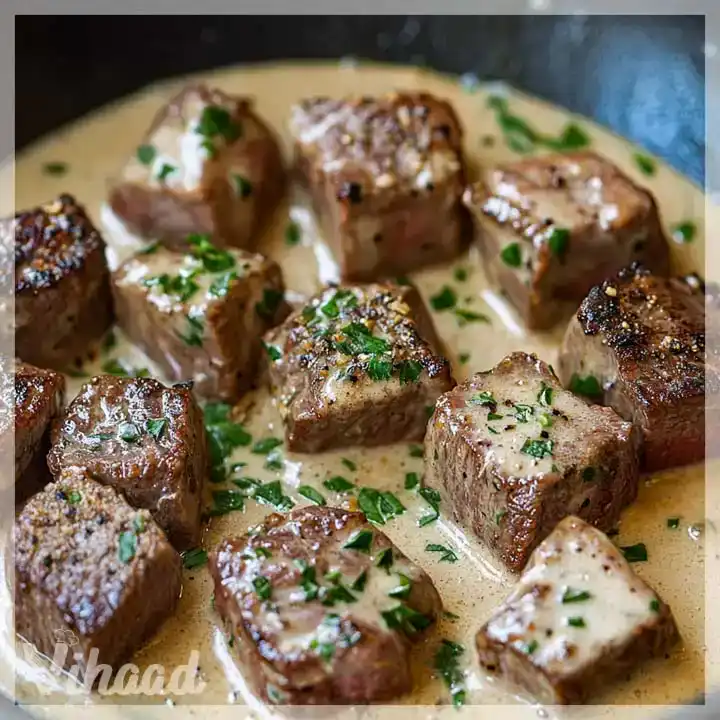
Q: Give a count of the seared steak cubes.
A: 13